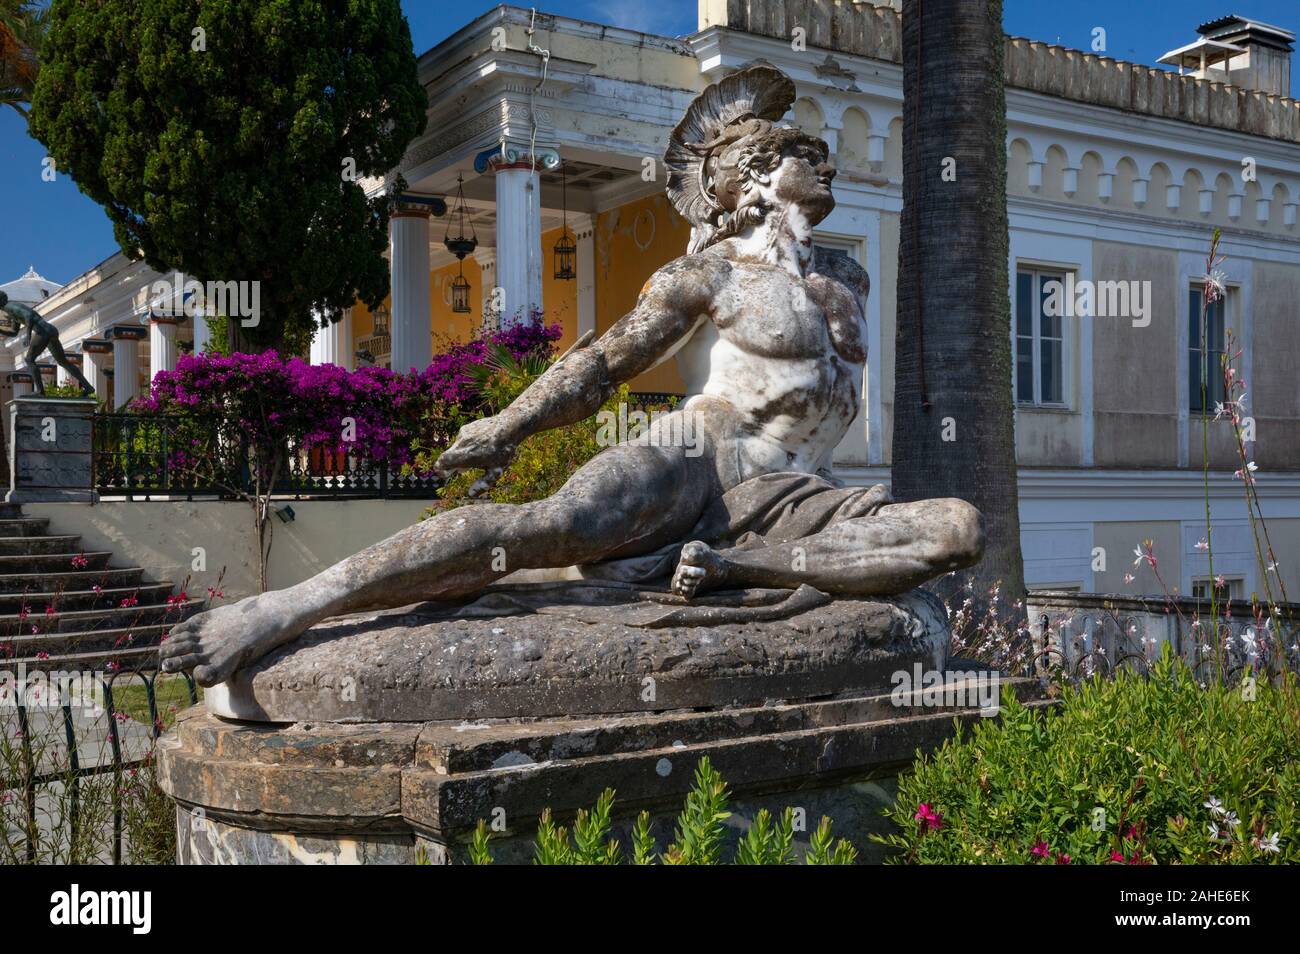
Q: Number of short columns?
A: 11